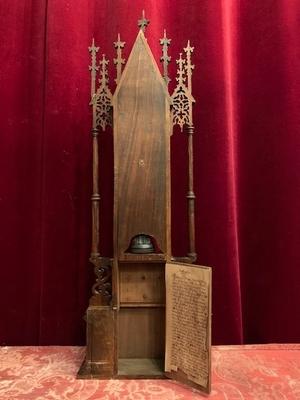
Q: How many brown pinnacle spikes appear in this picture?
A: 7